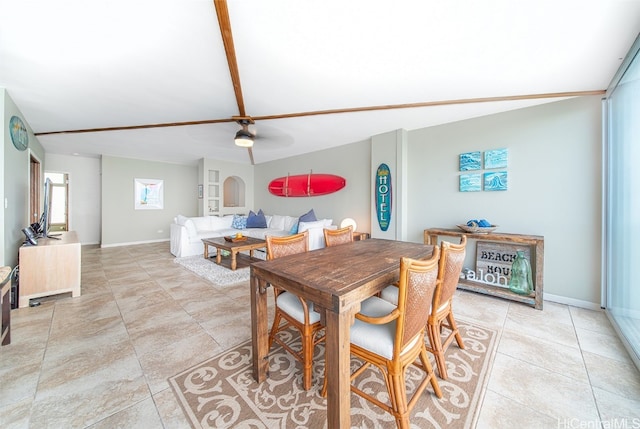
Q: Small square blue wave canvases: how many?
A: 4